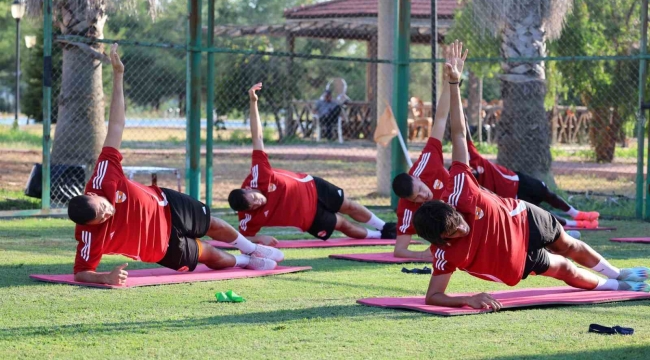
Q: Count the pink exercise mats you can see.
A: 6